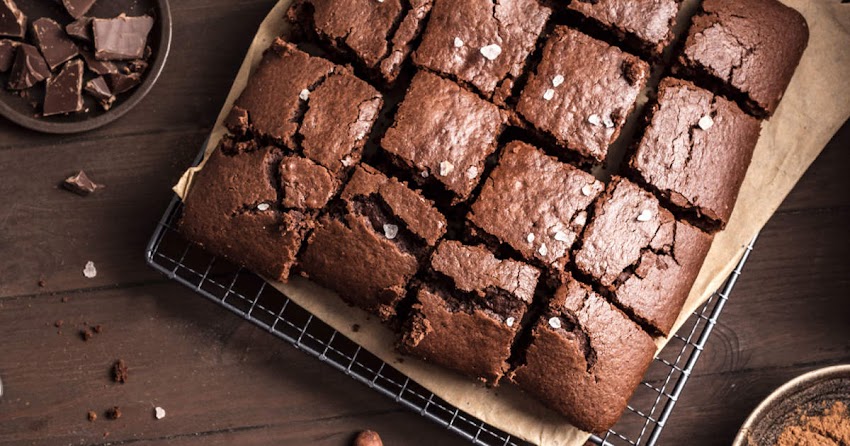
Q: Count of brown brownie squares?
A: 14